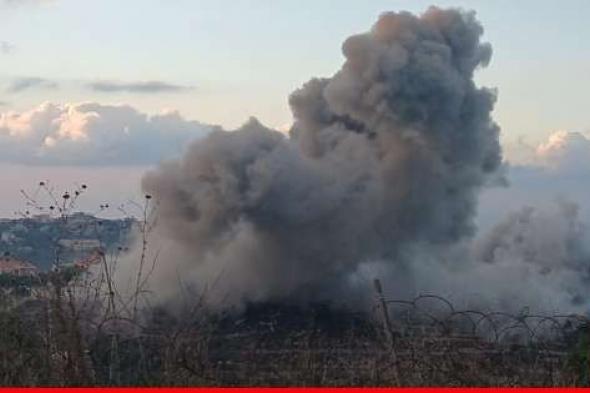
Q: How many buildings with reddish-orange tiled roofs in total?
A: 2